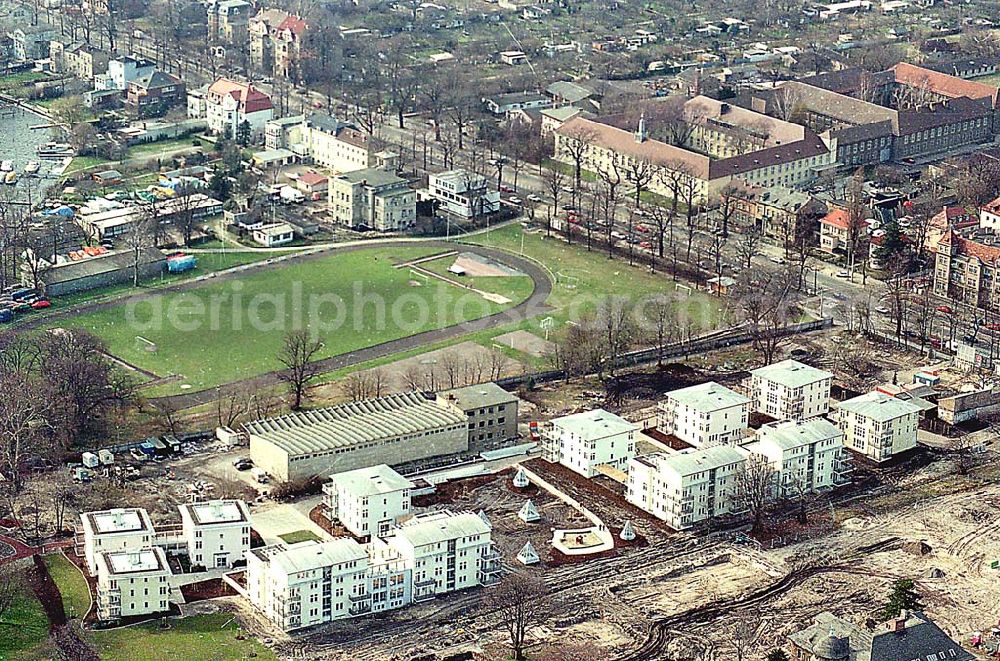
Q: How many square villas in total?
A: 8